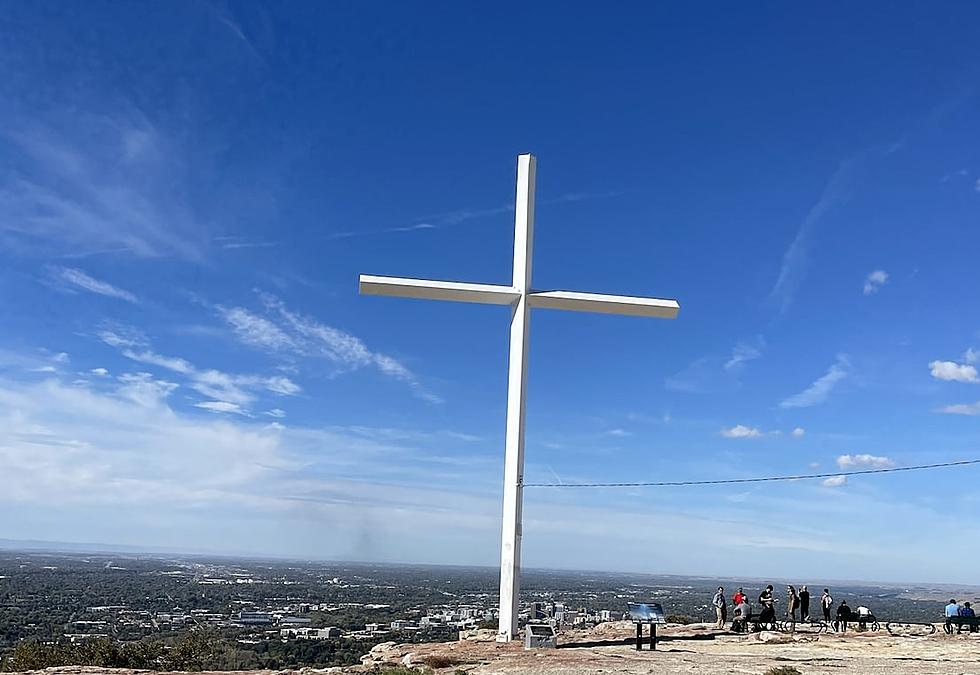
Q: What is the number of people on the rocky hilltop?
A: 11